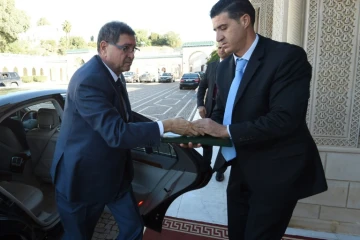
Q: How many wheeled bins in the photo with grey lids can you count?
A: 0